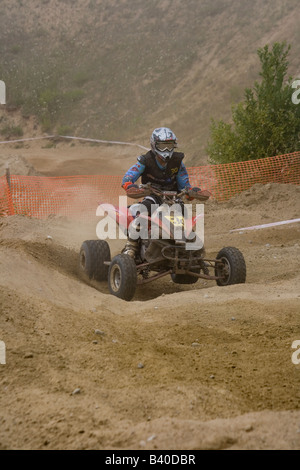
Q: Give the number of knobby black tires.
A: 4